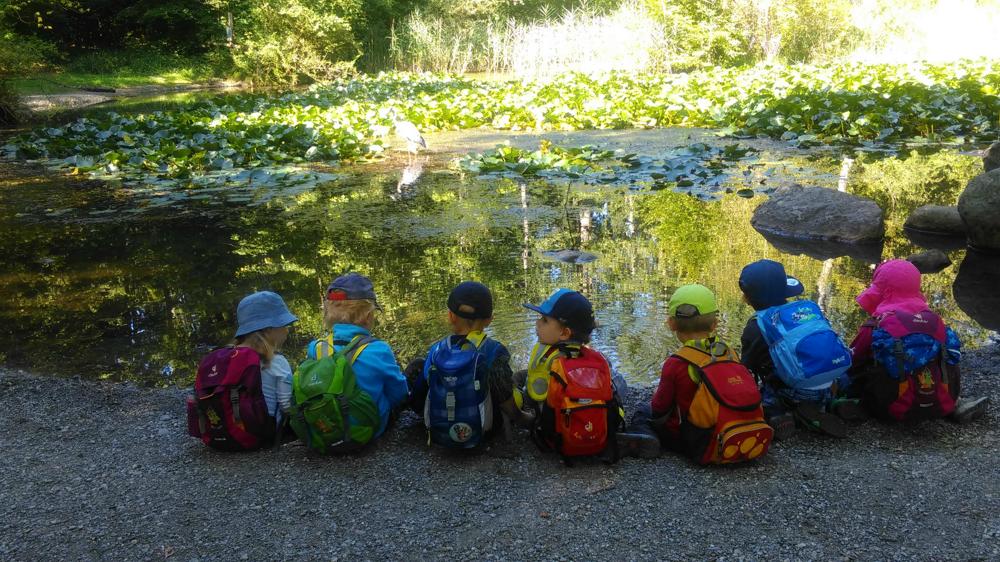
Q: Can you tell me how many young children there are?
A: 7